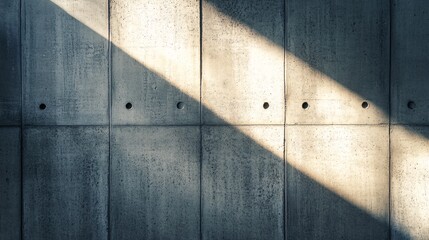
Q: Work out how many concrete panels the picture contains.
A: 12